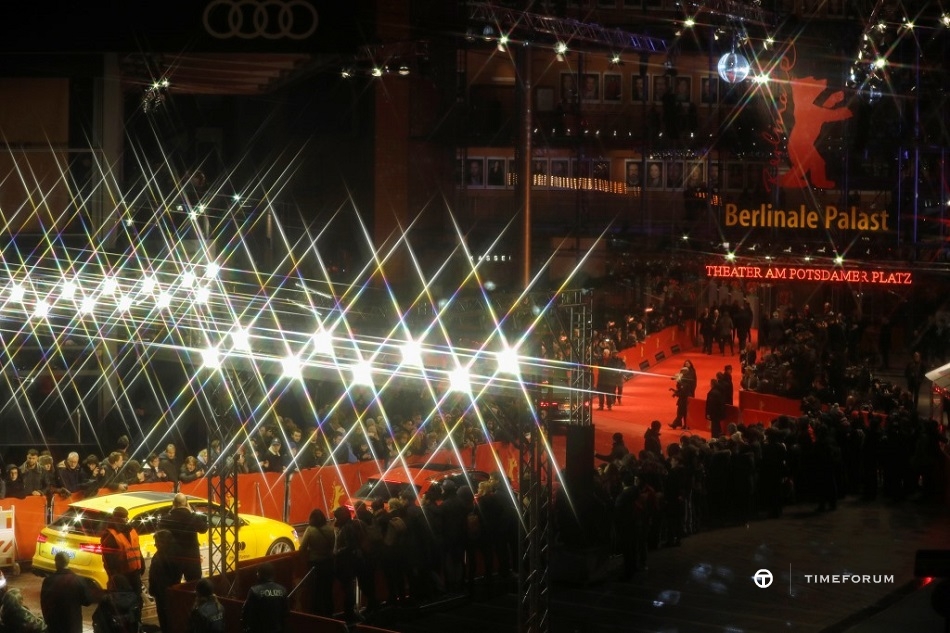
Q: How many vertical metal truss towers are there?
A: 3